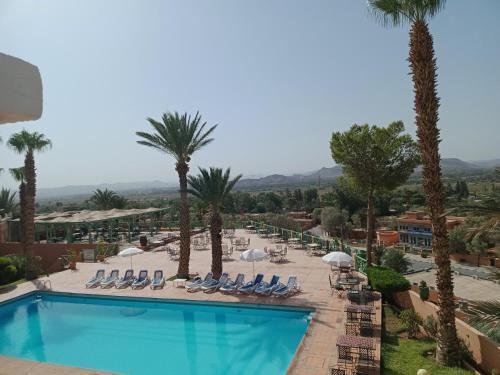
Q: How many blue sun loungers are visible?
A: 11